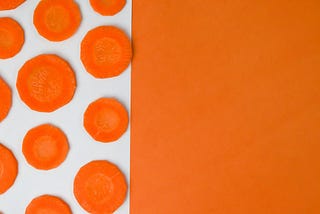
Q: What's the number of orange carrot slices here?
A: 12